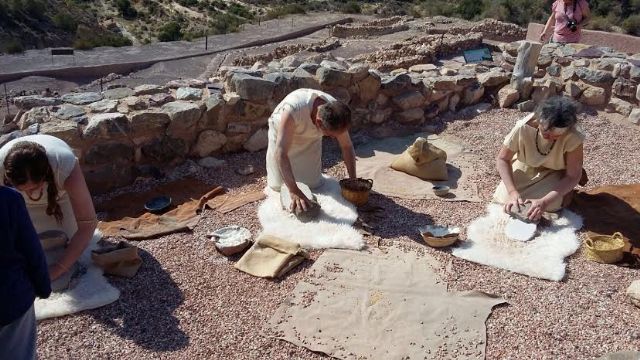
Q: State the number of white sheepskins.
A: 3